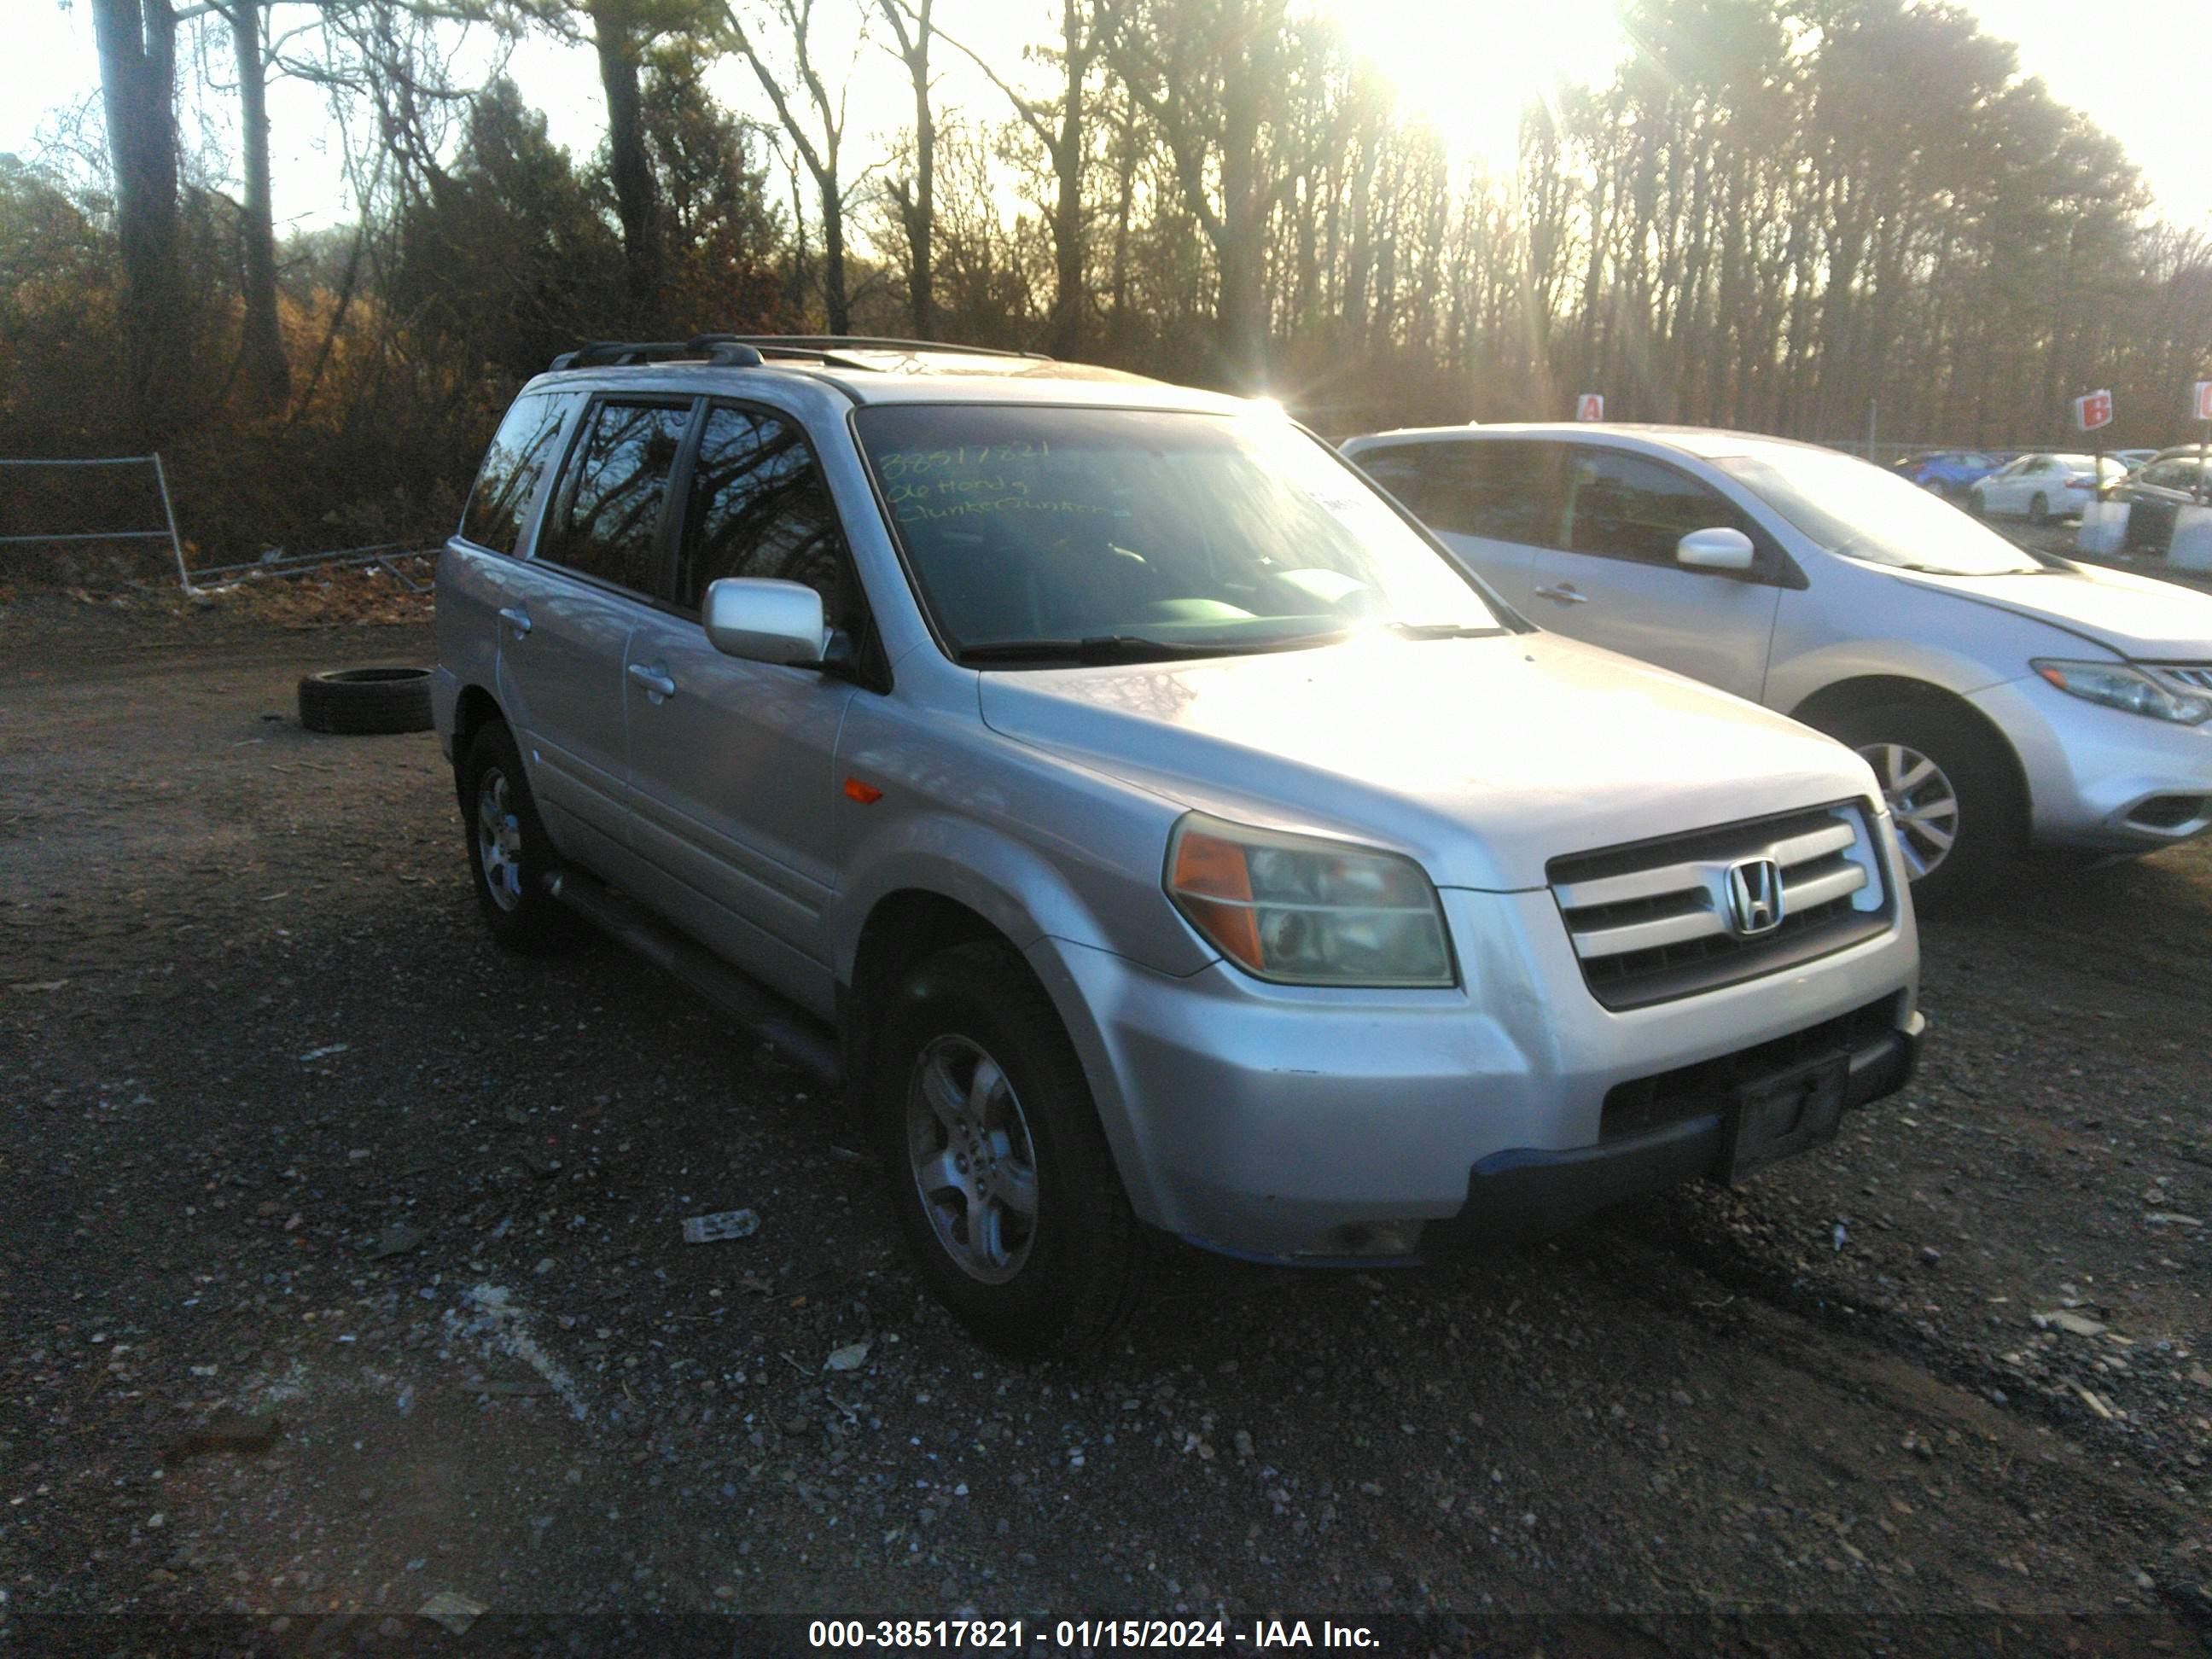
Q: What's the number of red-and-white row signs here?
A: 3